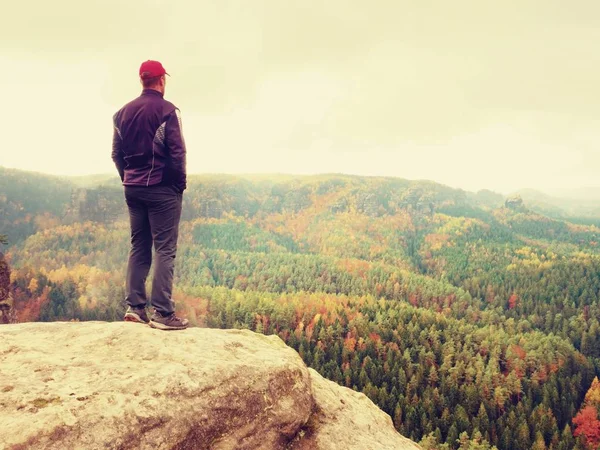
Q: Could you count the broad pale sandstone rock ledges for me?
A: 1